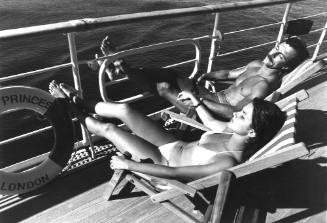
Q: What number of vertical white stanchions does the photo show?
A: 4